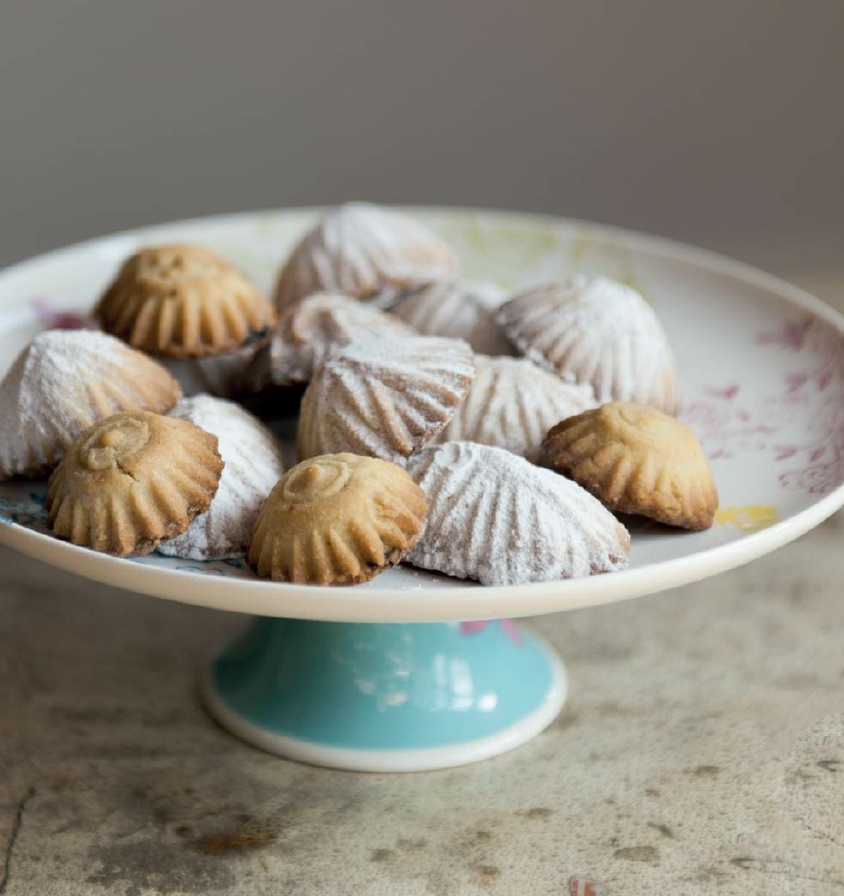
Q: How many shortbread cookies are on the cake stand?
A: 13